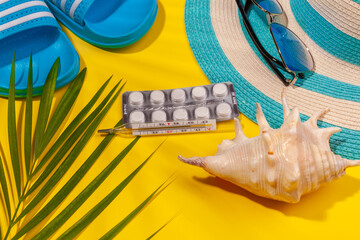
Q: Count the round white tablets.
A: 10